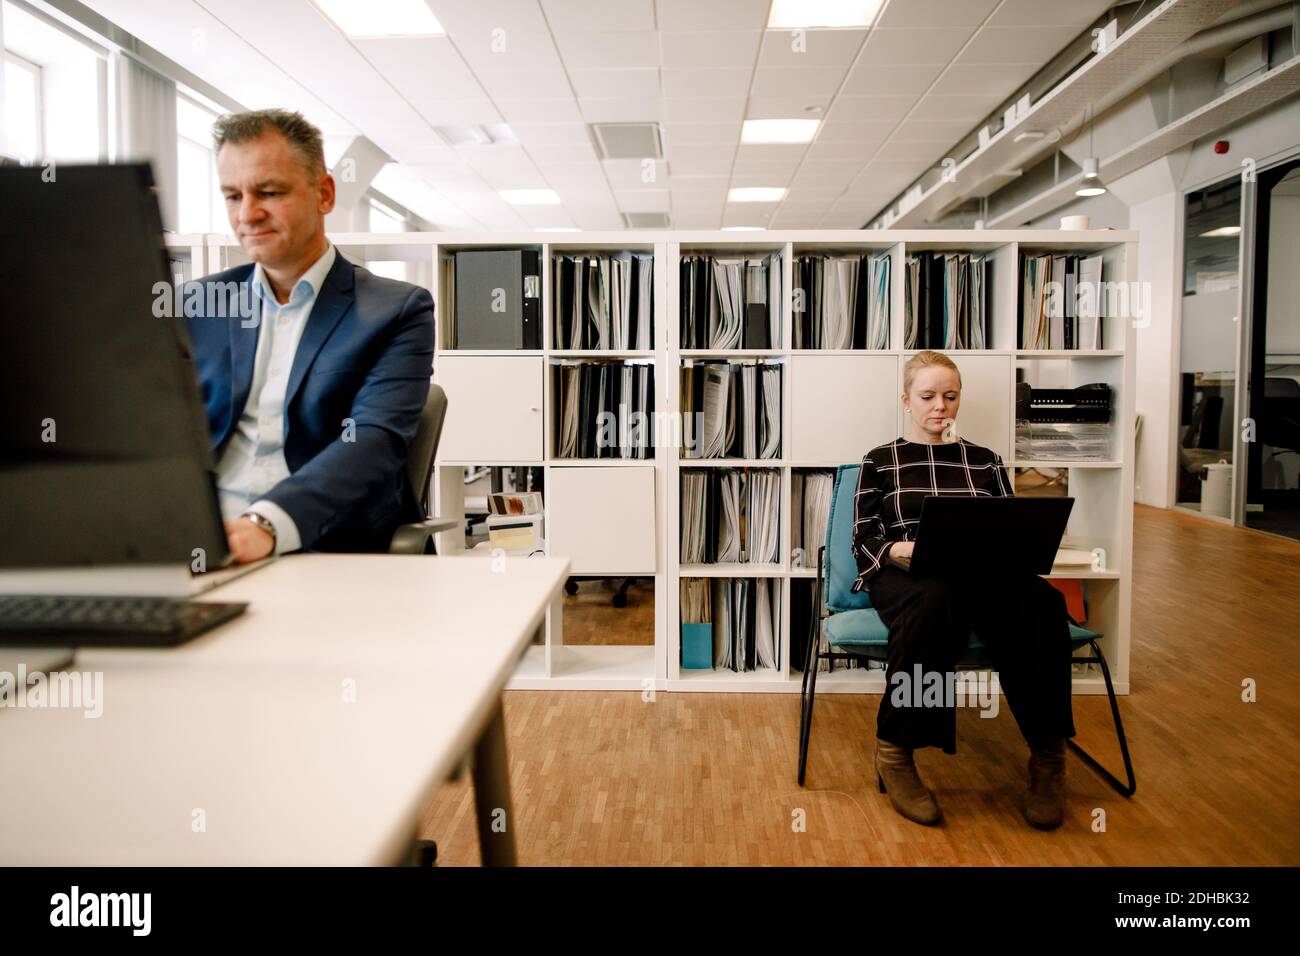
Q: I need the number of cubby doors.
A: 4